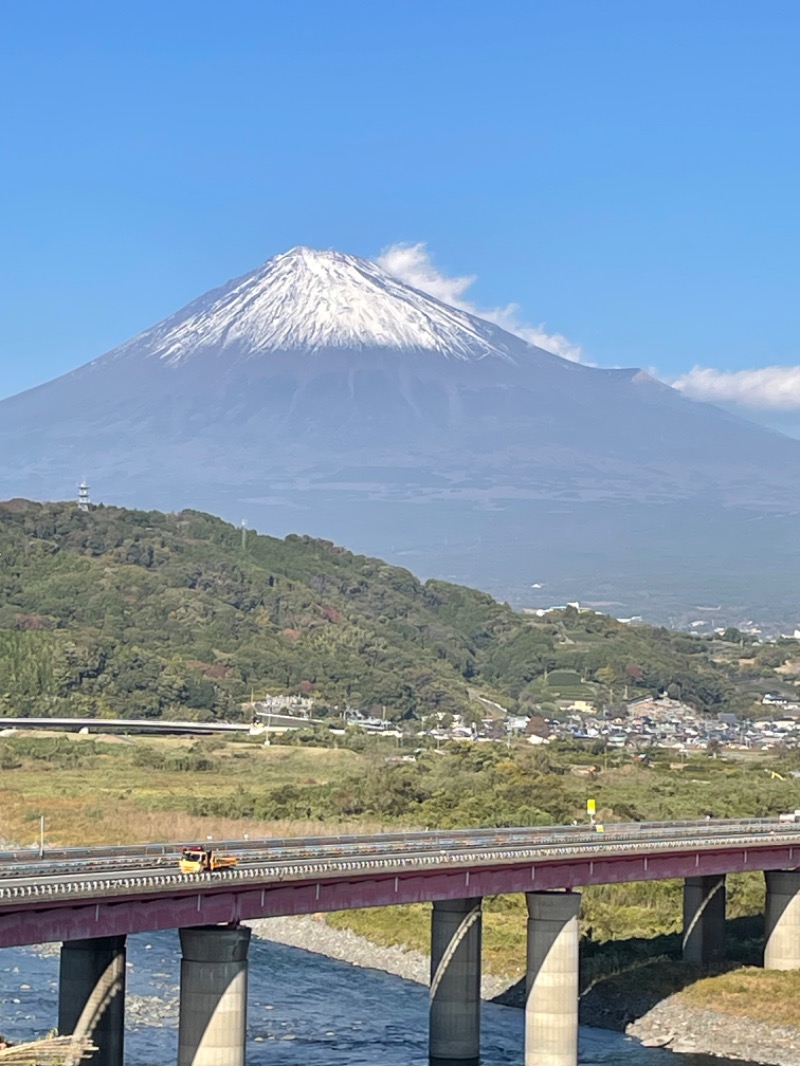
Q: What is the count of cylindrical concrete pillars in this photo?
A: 6